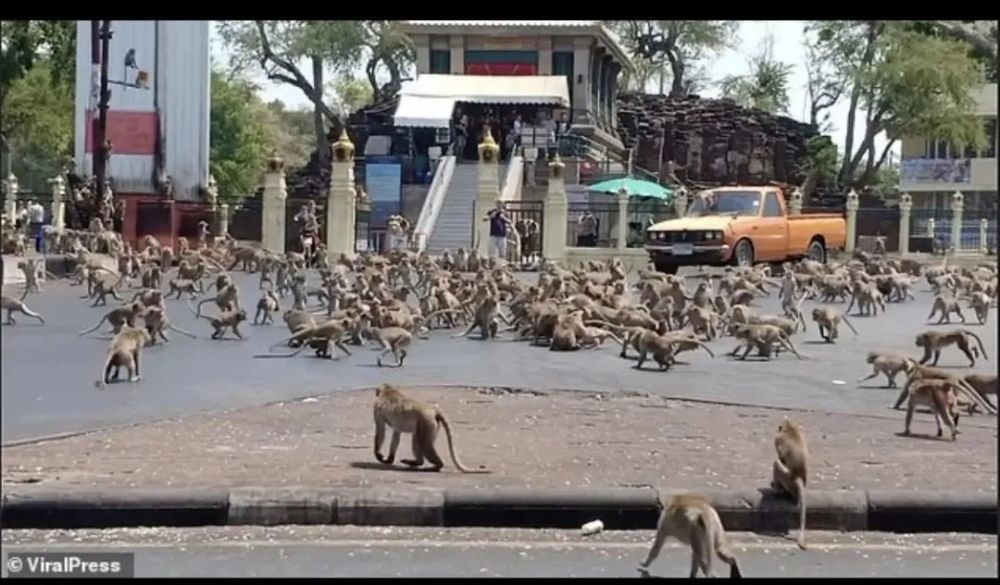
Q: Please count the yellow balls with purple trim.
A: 0